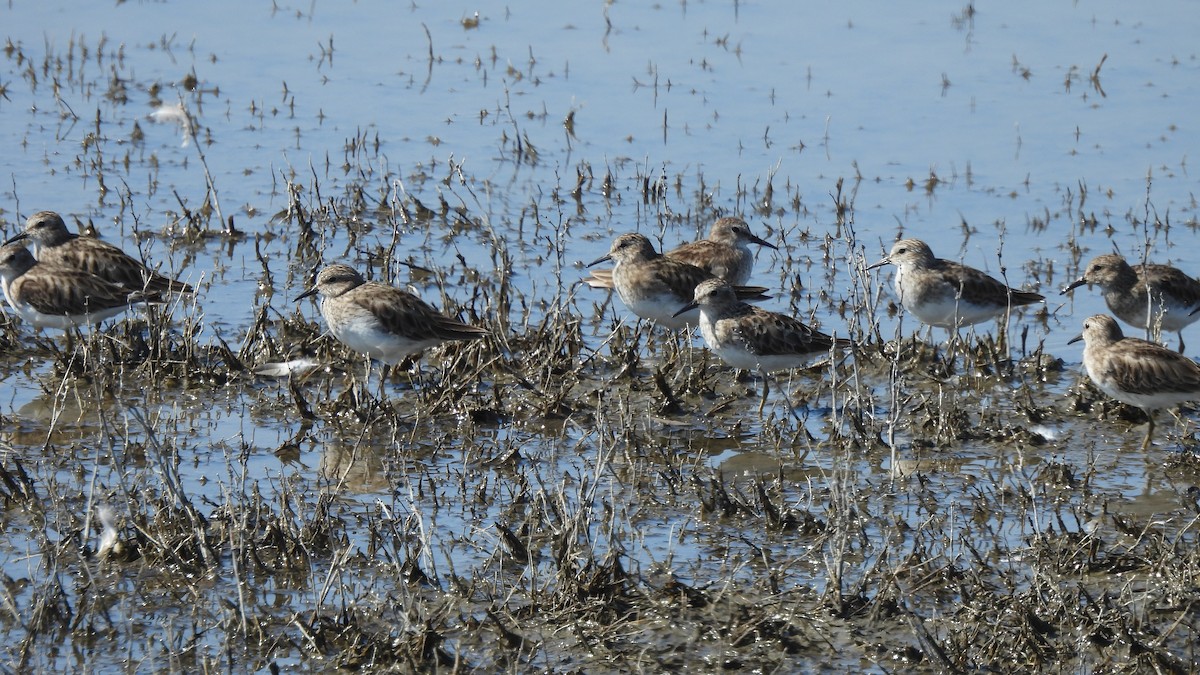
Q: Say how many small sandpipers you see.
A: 9